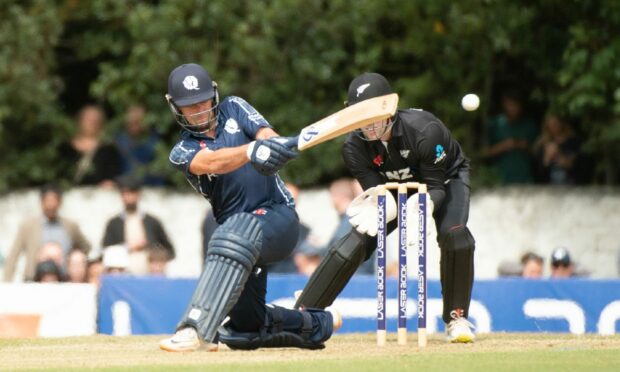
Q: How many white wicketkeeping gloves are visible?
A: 2